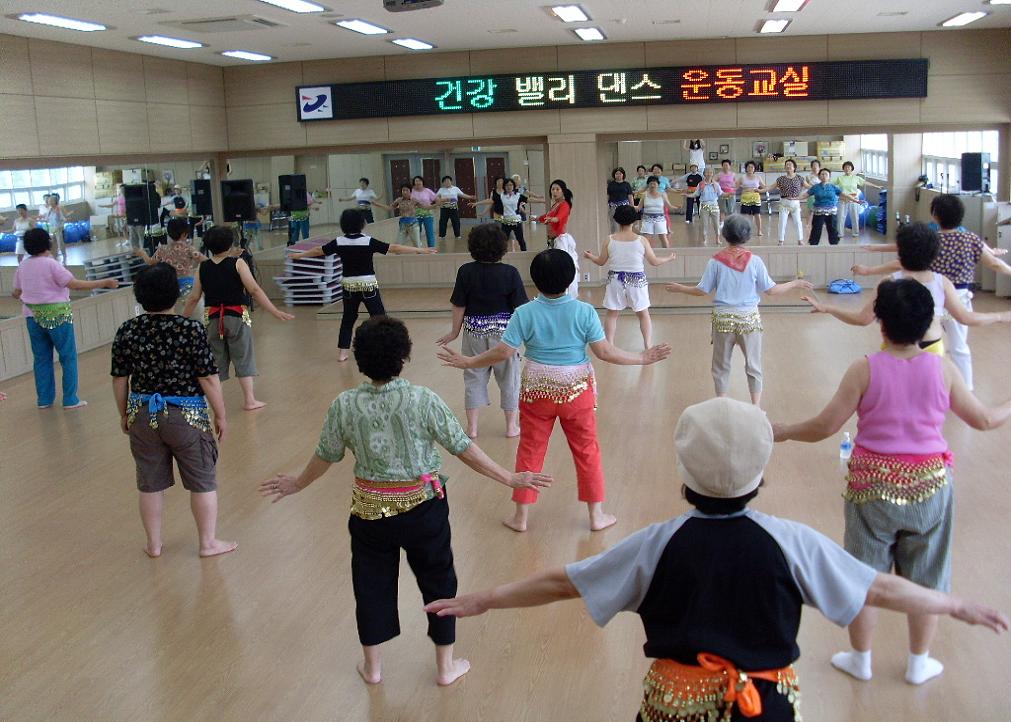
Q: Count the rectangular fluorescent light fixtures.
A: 12